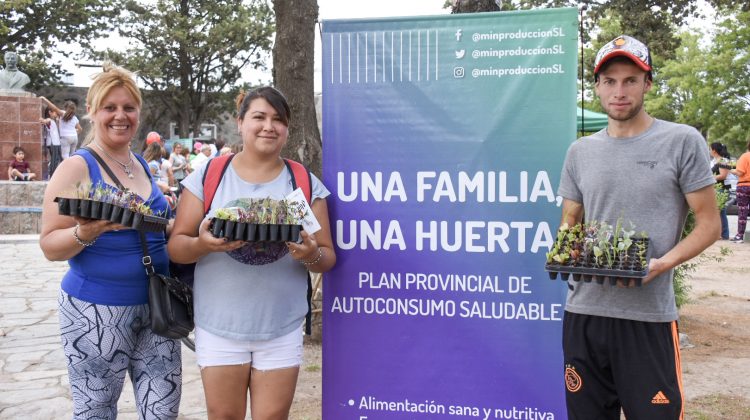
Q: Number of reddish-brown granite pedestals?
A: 1